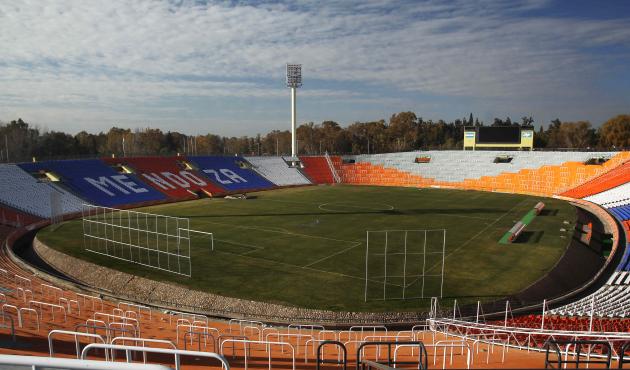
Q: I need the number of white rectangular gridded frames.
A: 2